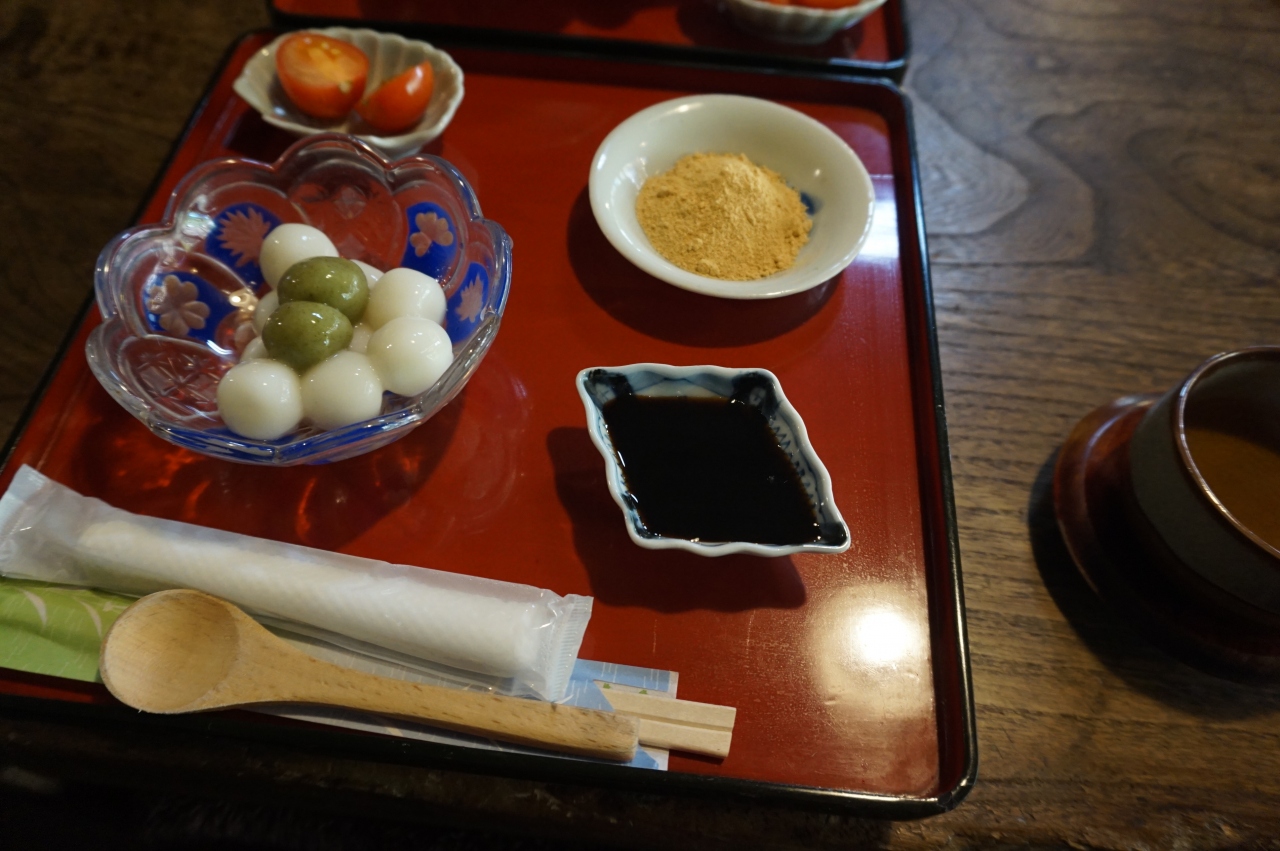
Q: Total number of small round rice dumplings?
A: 11